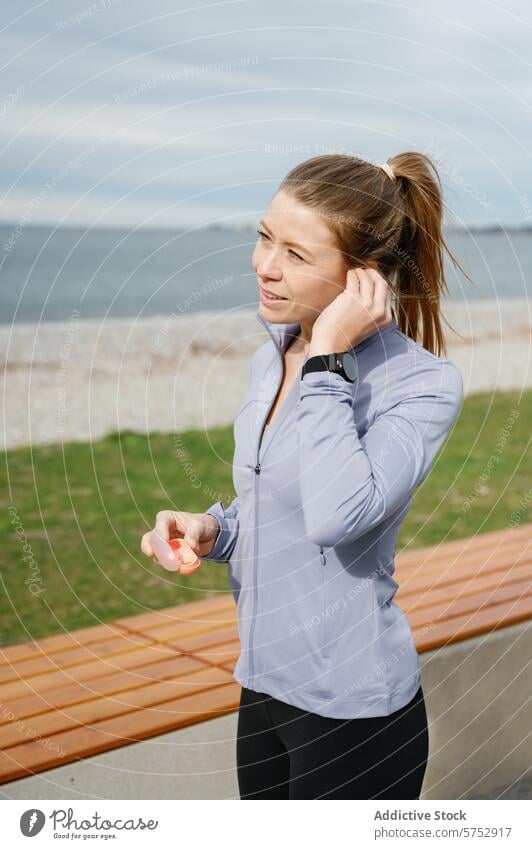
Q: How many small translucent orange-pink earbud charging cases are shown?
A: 1